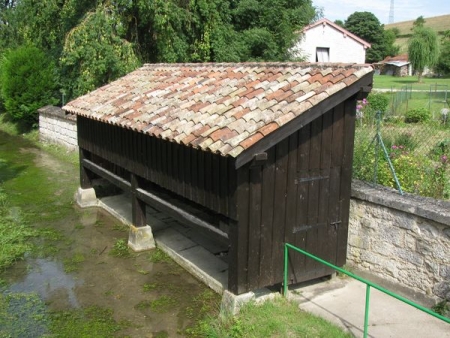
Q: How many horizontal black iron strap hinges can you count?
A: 2